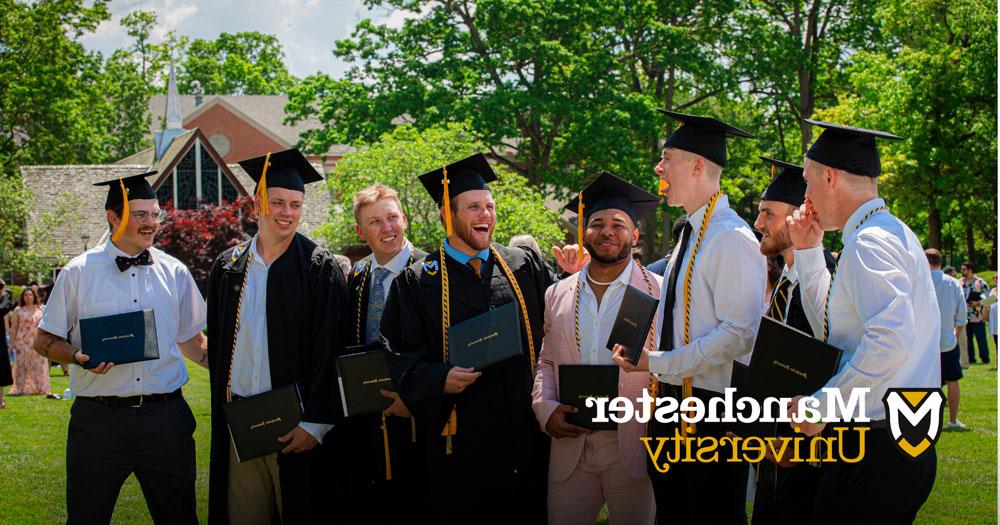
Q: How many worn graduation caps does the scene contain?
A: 7